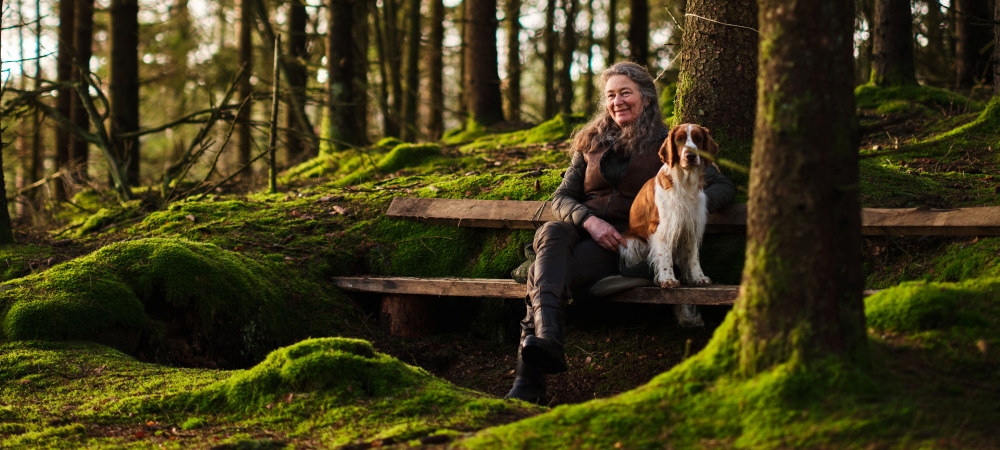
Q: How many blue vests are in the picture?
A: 0